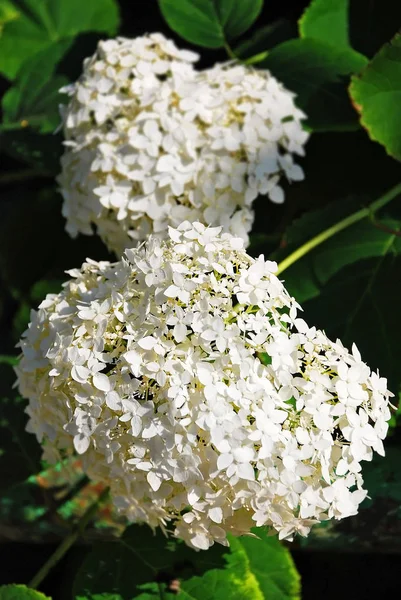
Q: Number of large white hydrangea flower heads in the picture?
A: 2